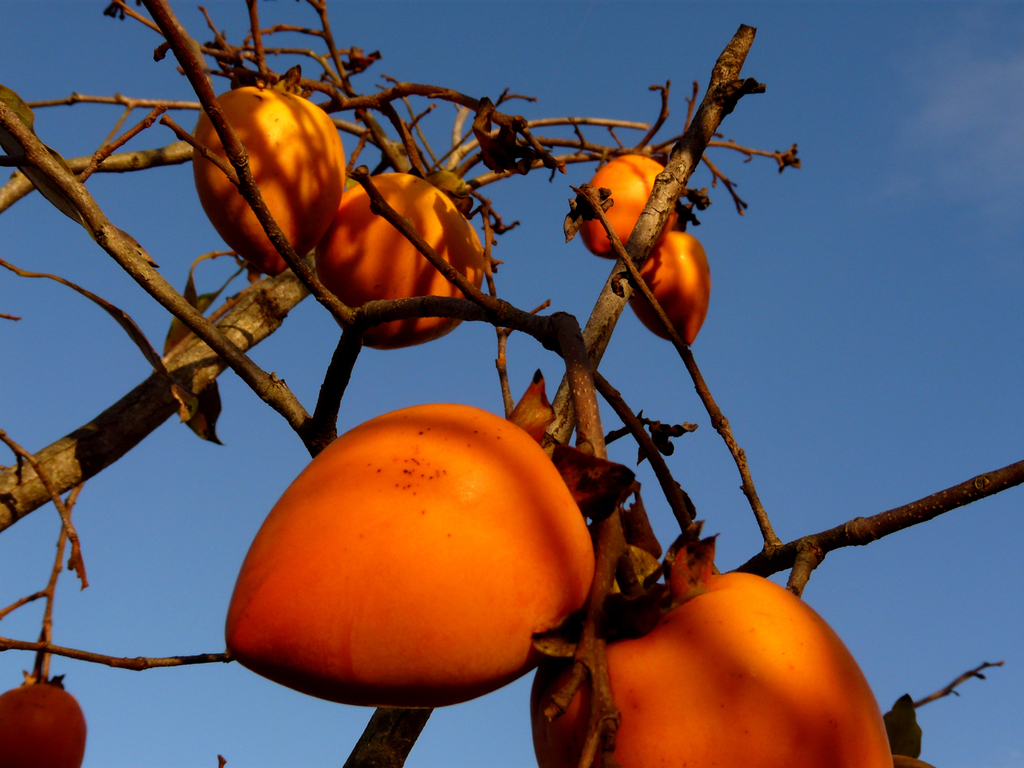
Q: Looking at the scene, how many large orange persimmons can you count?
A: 2